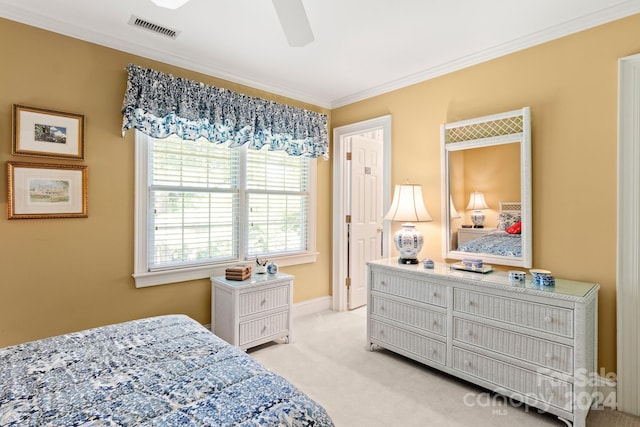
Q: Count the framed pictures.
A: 2